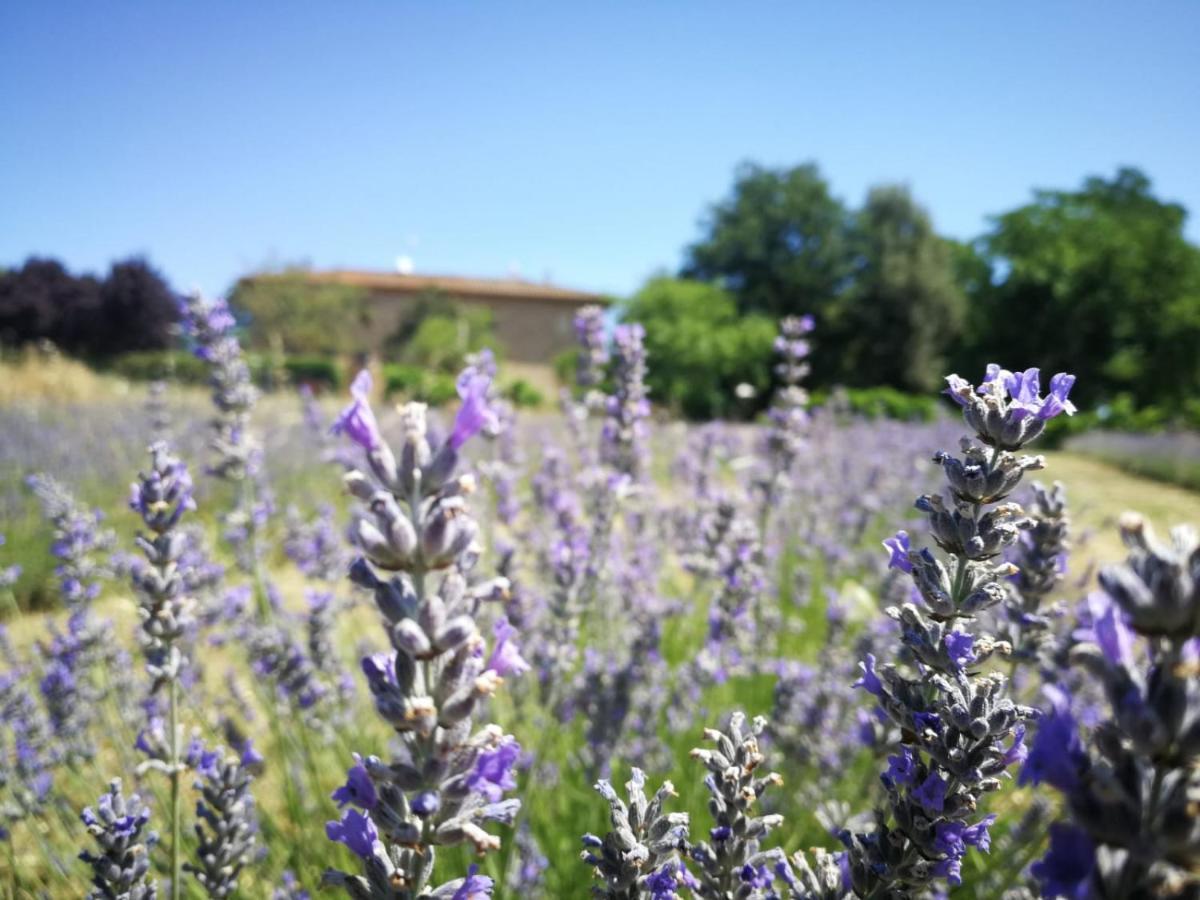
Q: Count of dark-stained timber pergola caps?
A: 0